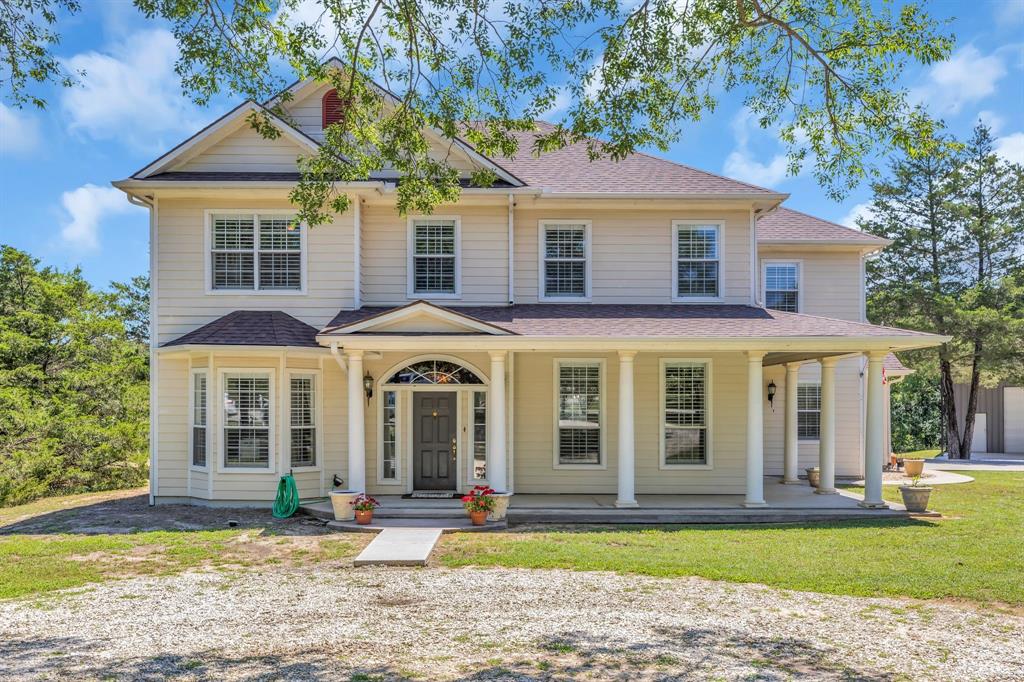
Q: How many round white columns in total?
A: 7